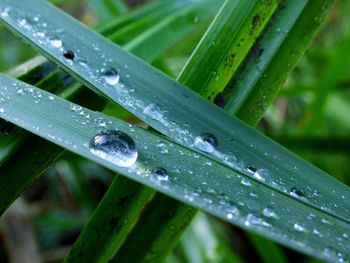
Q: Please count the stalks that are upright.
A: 2